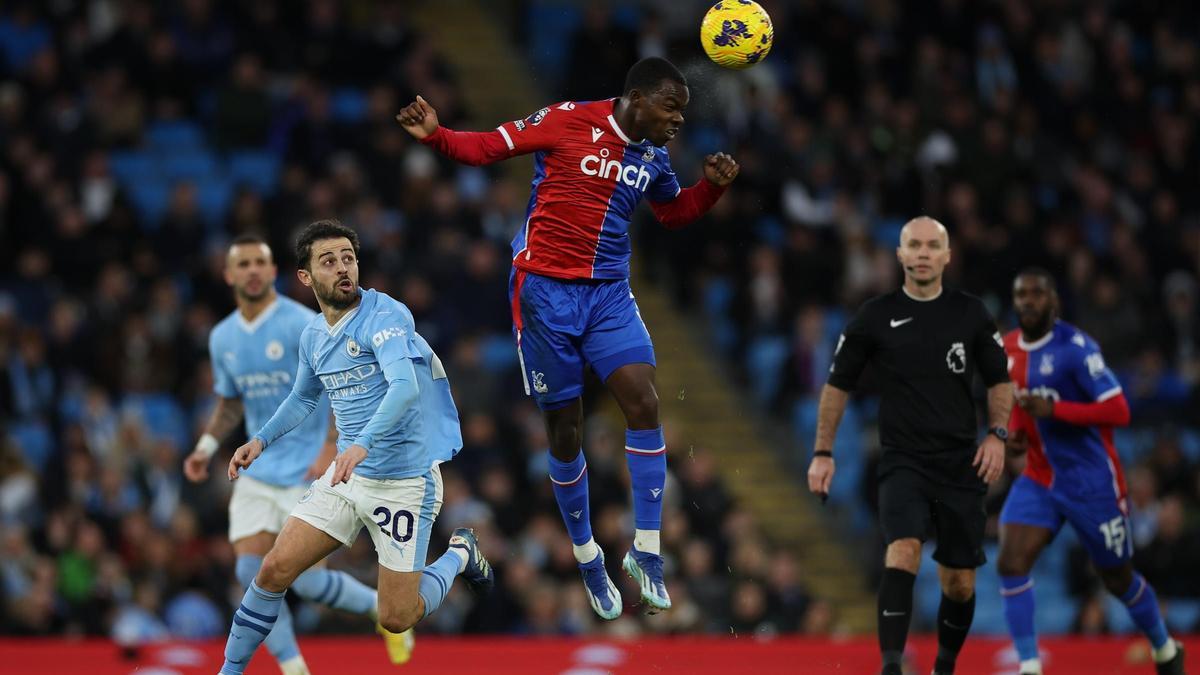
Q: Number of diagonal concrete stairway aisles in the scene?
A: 1